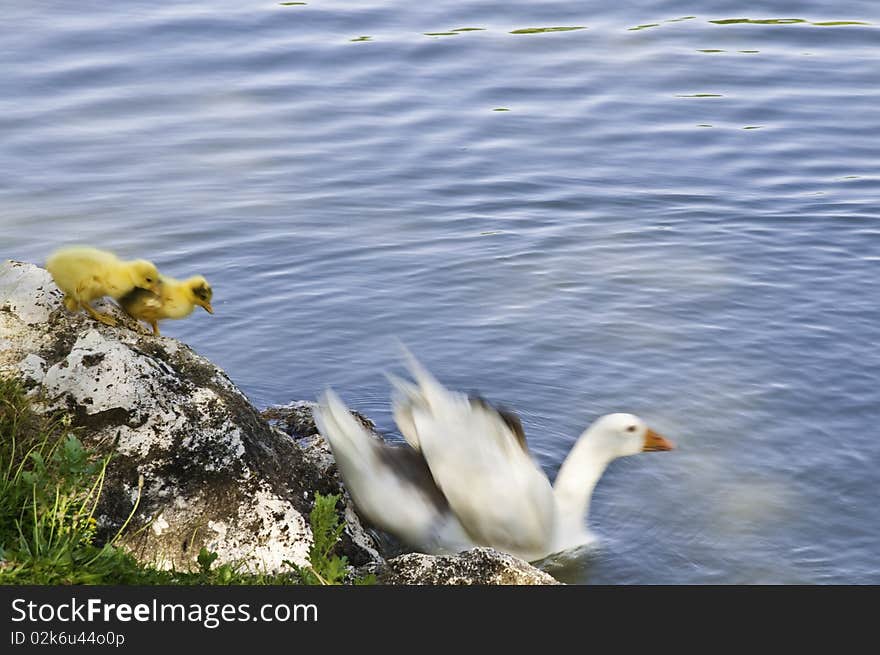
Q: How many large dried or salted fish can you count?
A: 0